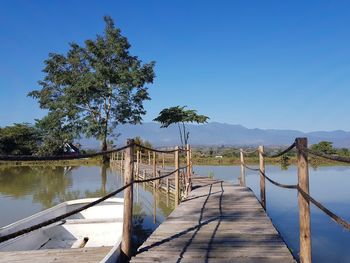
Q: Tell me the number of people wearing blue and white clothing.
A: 0